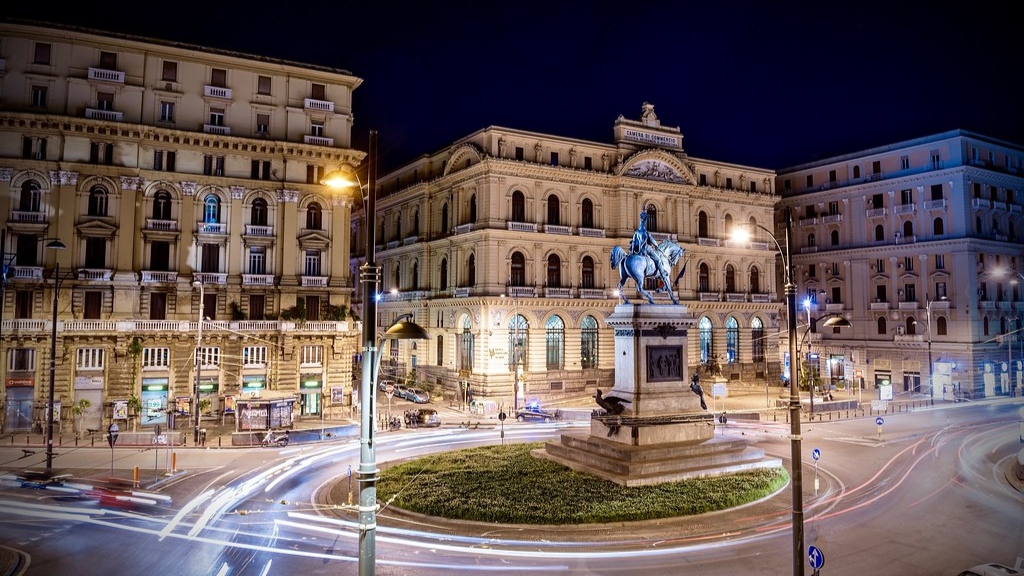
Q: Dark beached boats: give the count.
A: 0